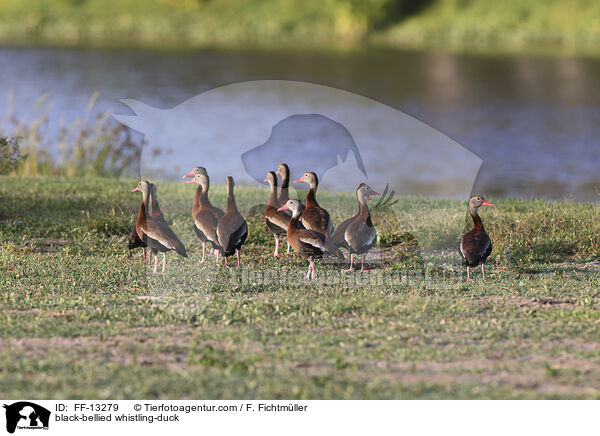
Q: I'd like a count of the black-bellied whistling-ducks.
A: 11